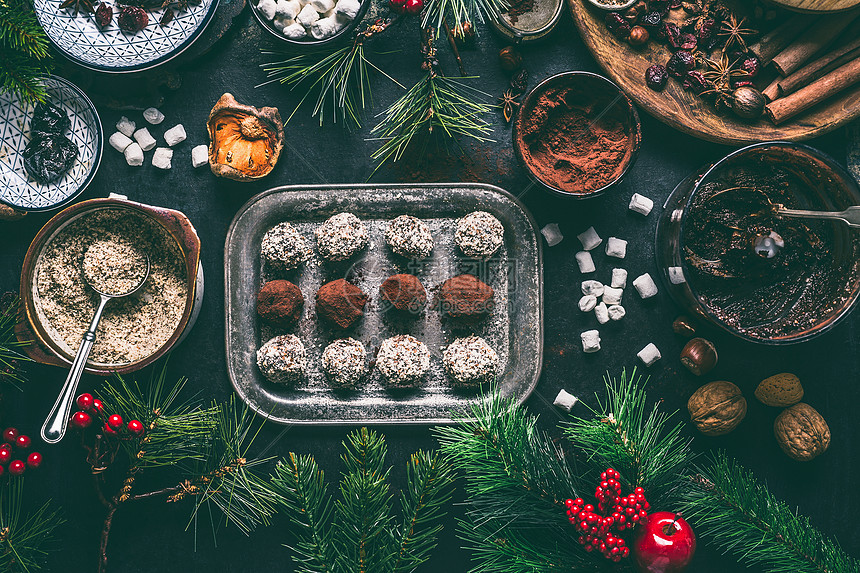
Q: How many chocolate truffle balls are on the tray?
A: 12